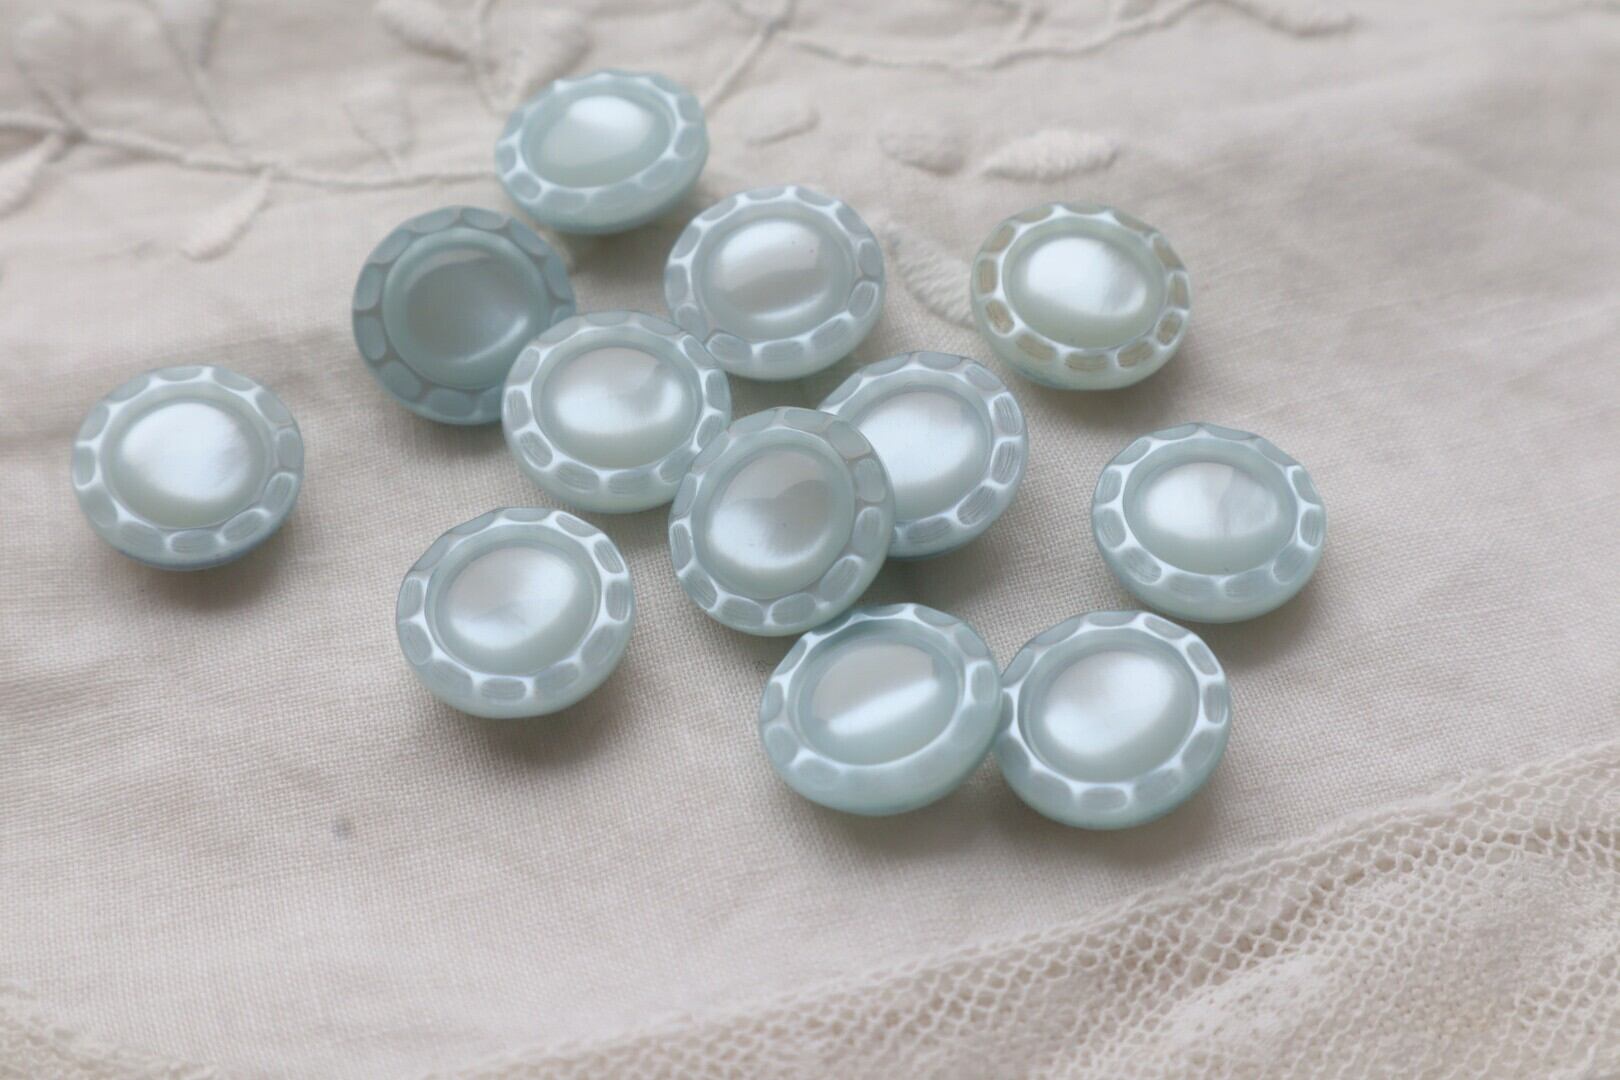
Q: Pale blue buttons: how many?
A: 12